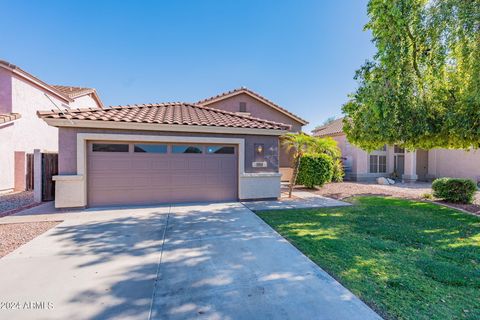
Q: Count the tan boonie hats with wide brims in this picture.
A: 0